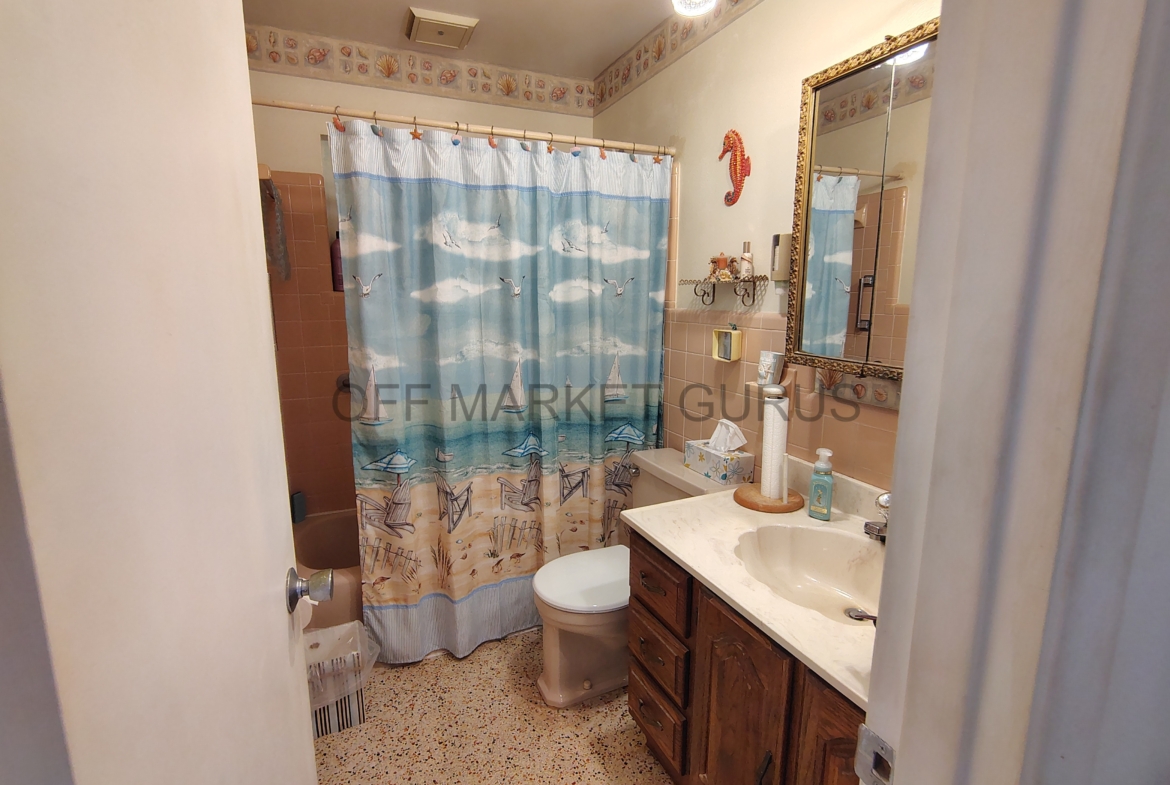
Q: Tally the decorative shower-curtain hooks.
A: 11